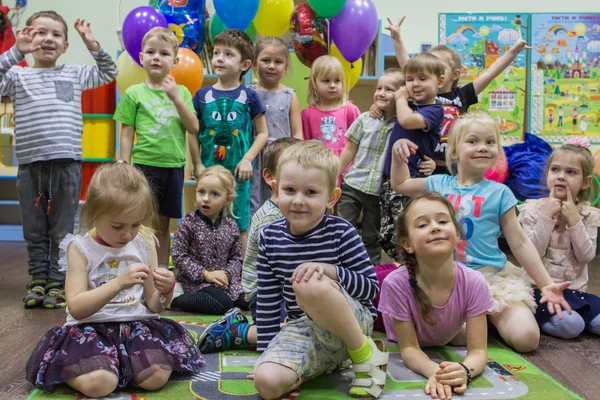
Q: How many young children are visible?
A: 15